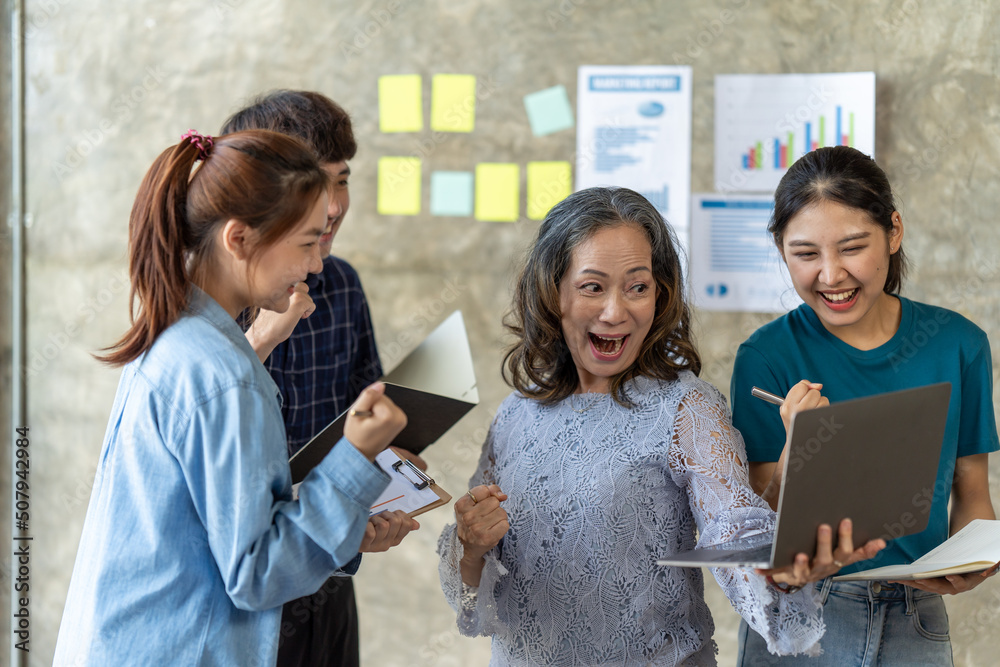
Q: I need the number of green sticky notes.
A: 2